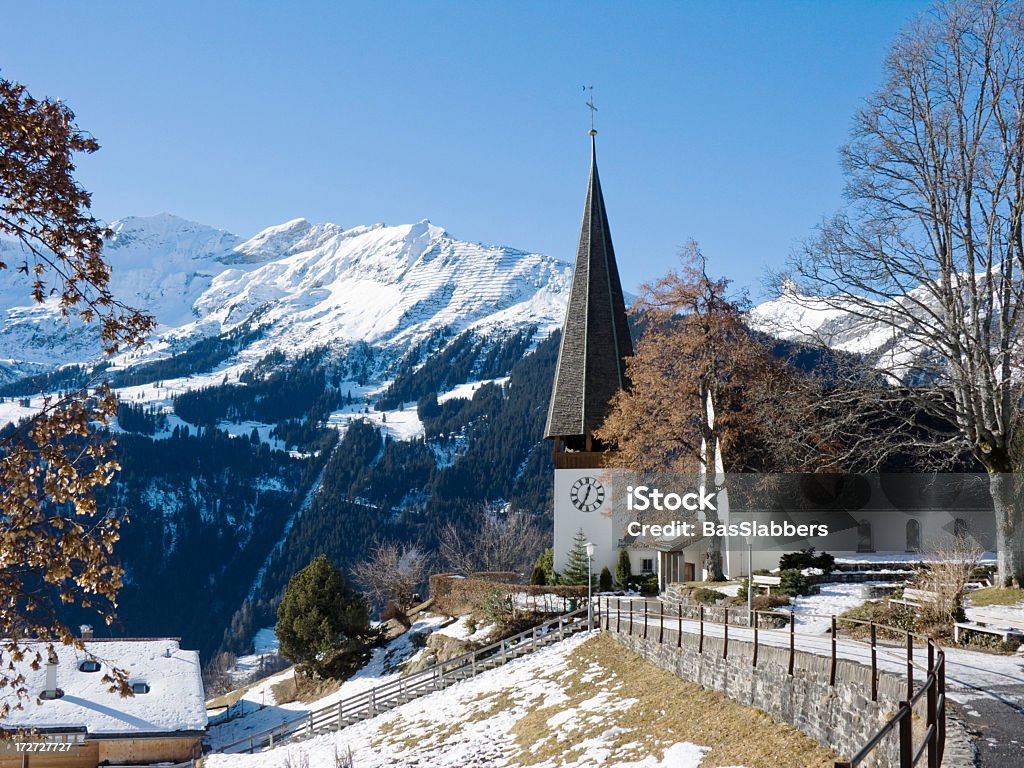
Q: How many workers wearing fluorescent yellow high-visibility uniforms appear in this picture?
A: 0